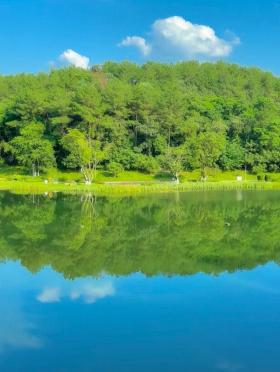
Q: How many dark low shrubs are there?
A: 2